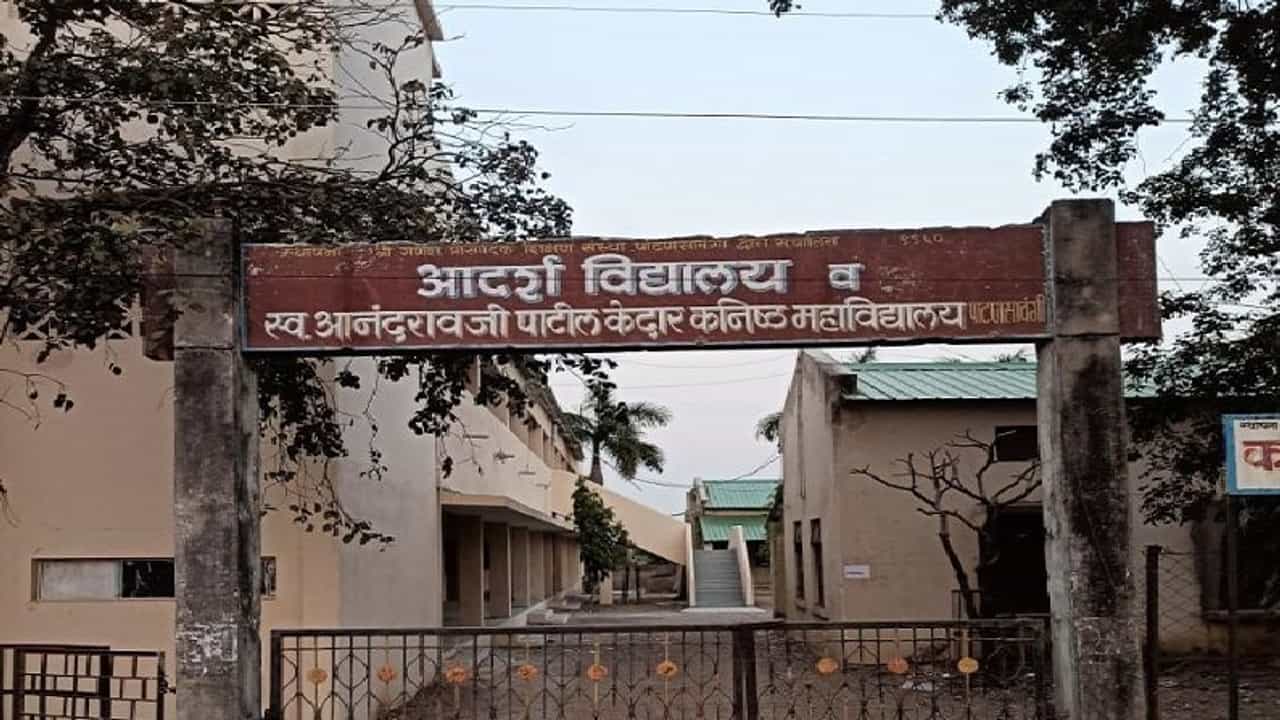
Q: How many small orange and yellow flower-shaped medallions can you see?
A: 9